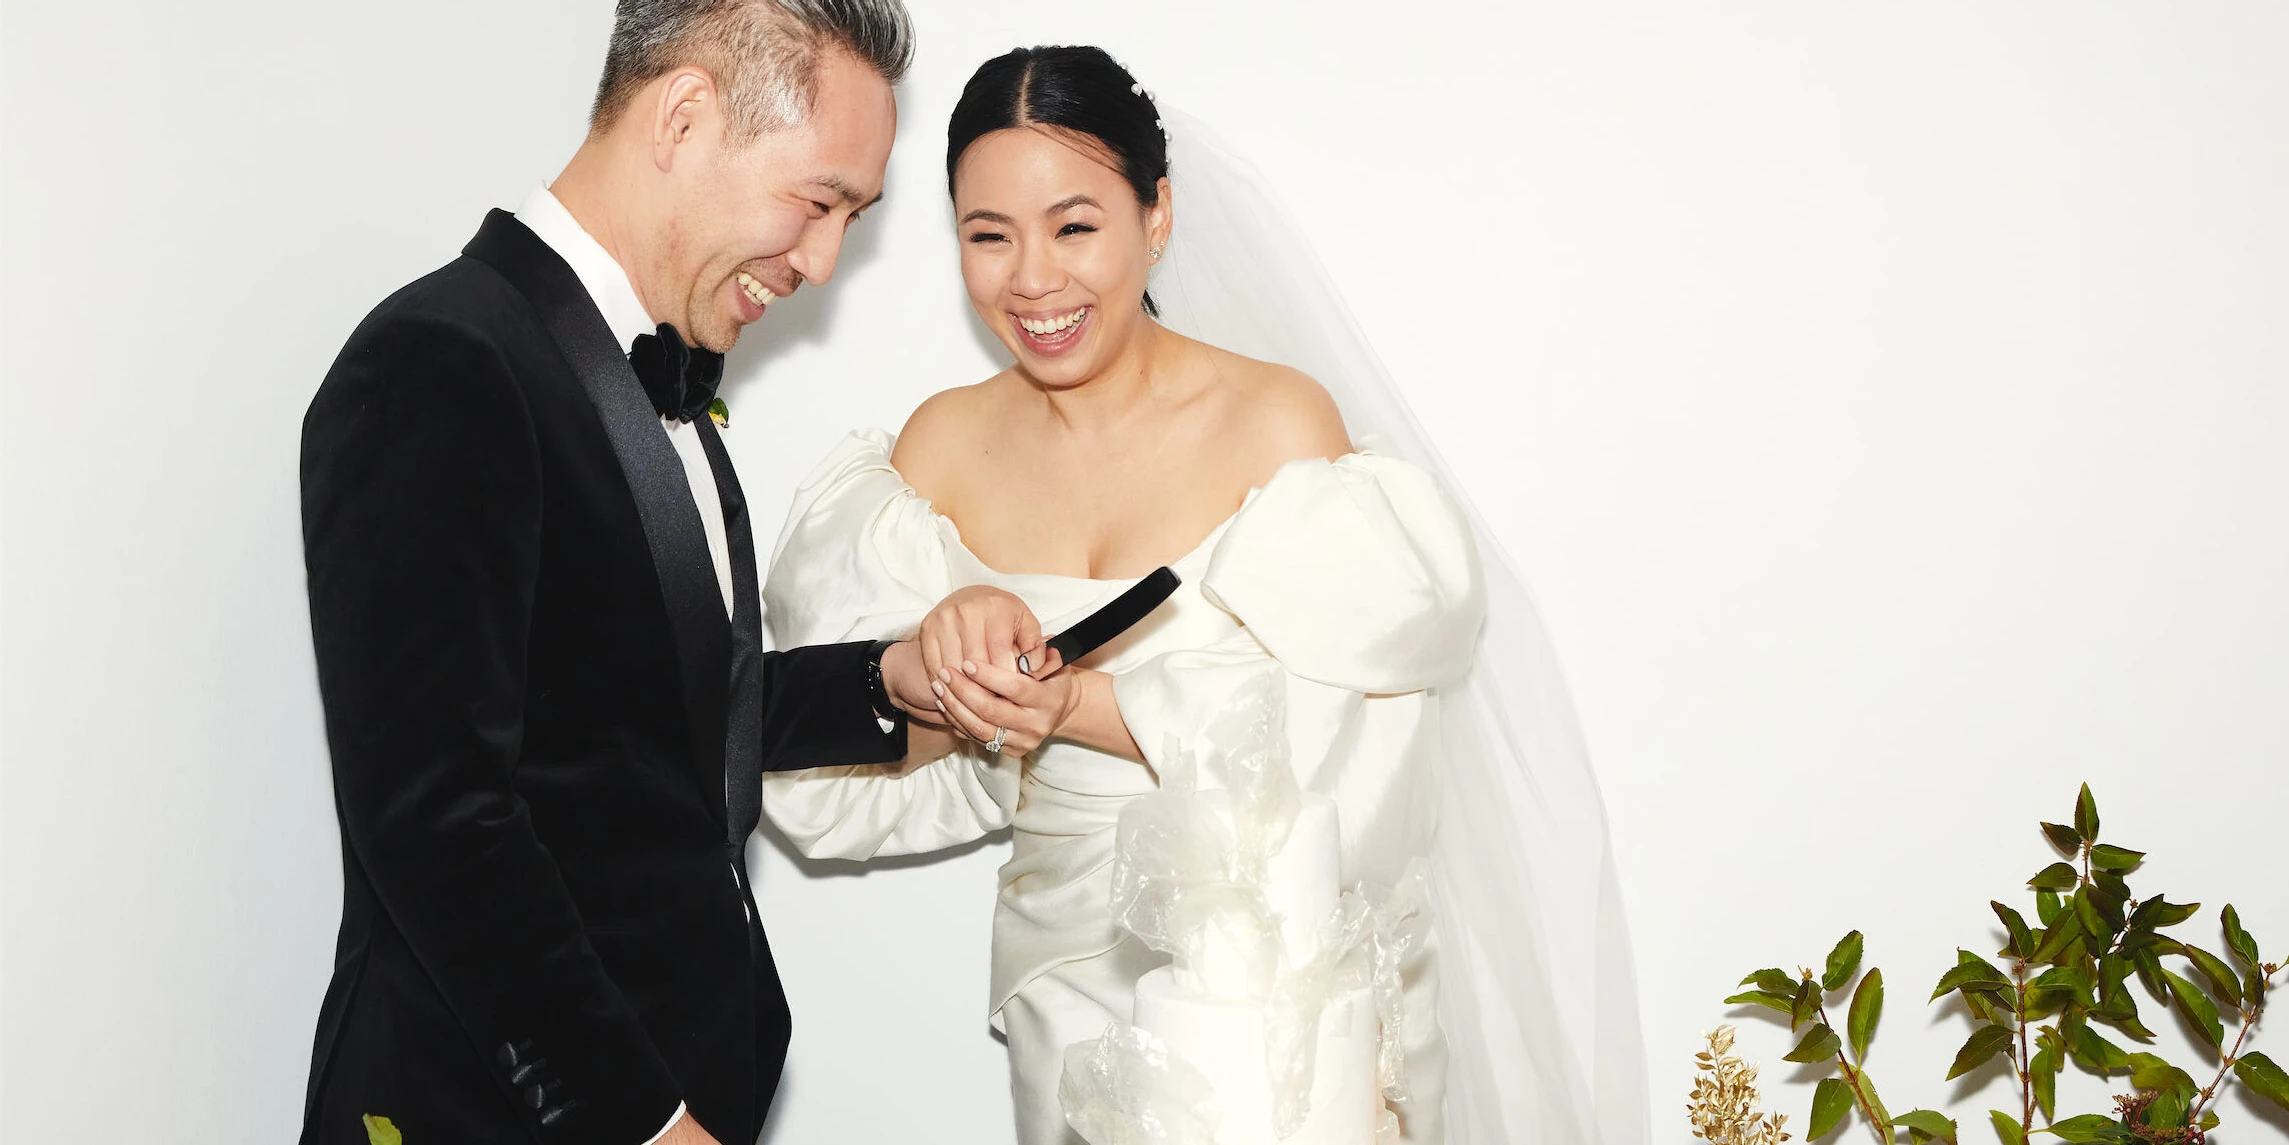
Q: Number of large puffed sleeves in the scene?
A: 2